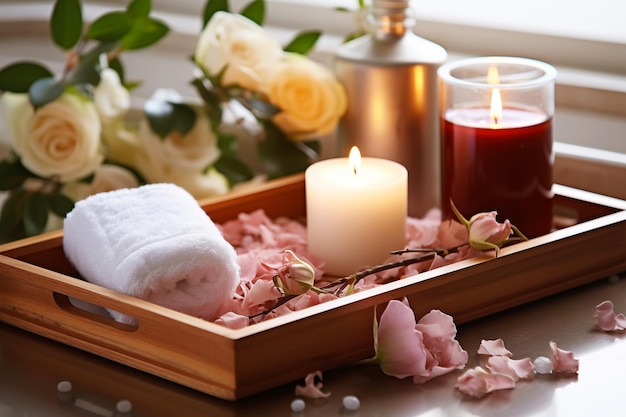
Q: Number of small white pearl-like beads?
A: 5